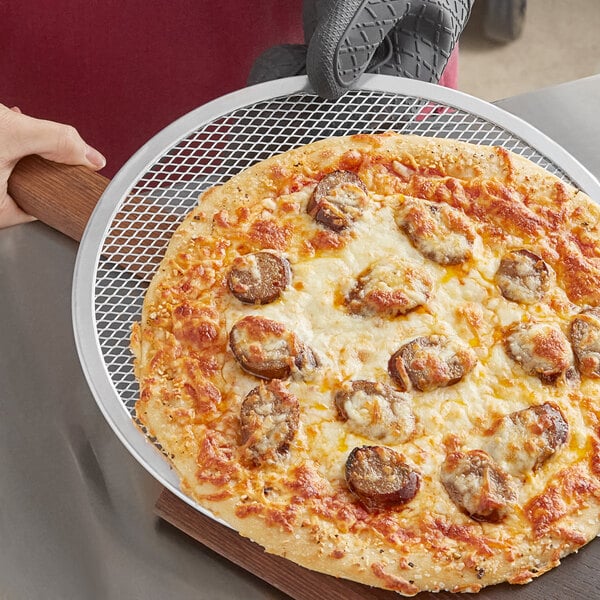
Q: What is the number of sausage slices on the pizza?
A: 14